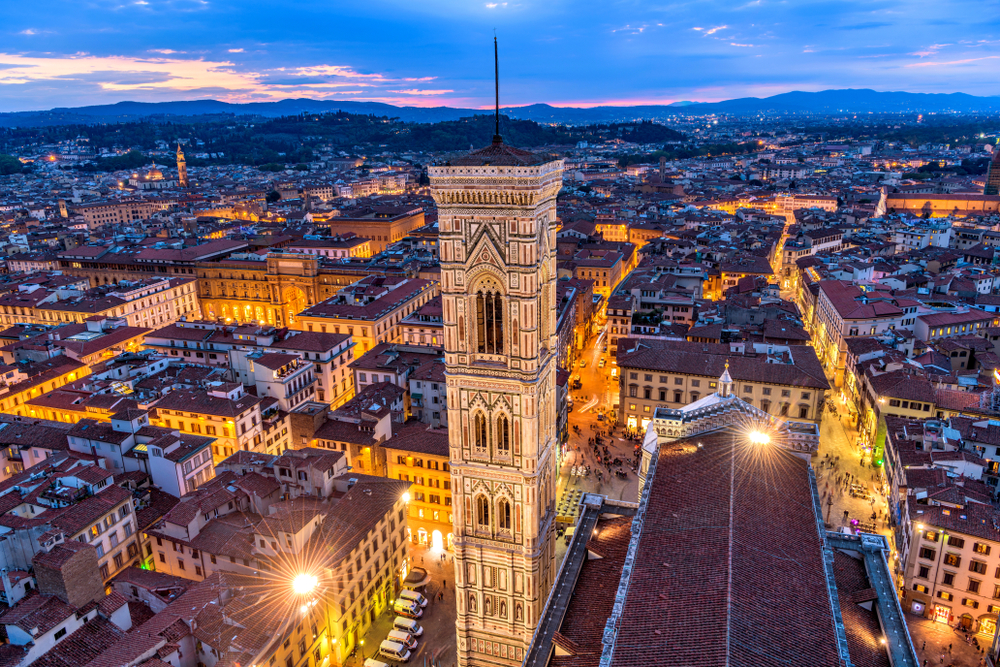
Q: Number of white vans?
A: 6